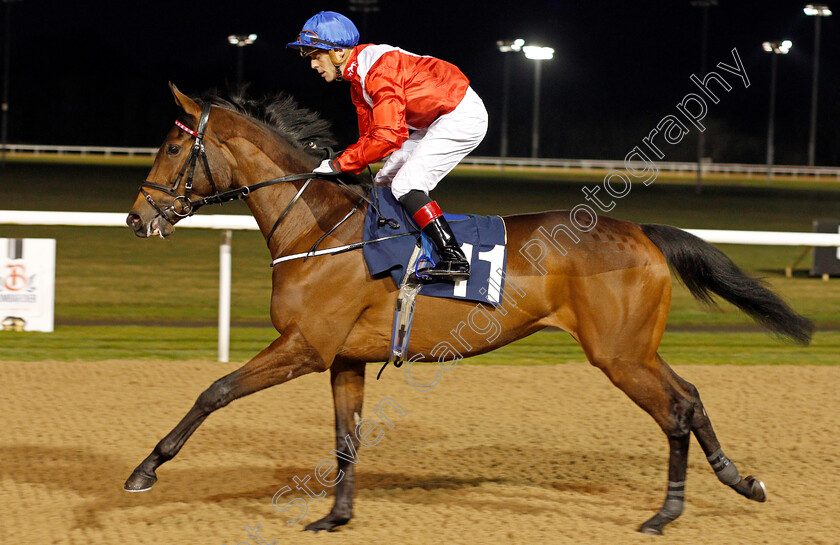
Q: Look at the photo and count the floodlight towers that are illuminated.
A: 5